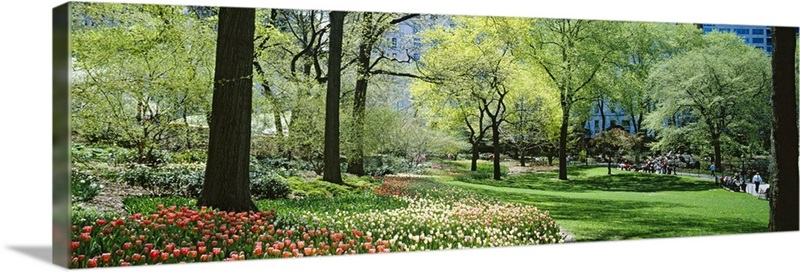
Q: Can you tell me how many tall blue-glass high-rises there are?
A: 1